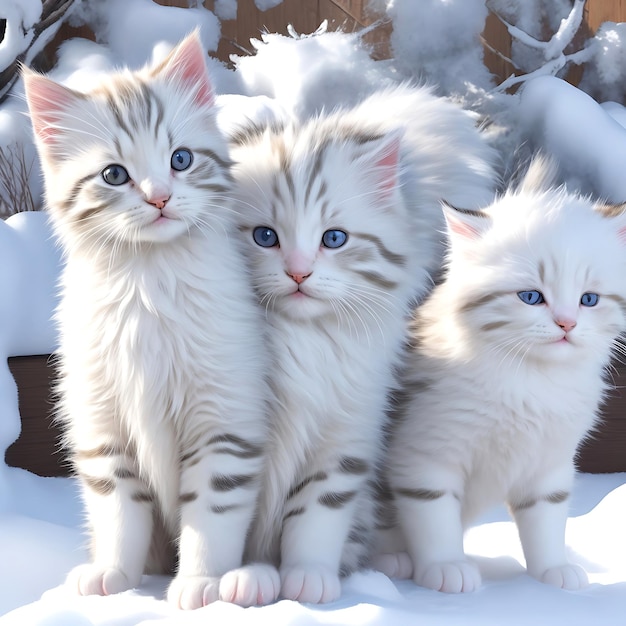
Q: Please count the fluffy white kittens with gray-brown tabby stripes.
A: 3